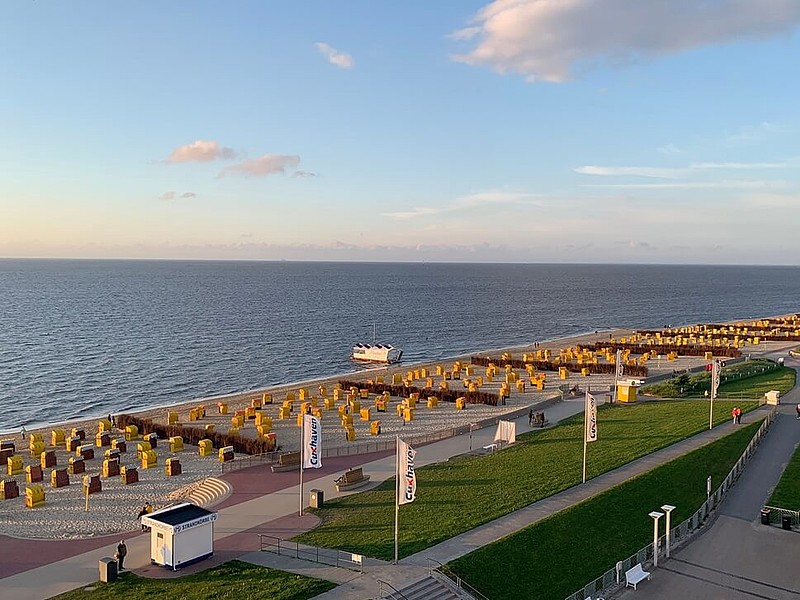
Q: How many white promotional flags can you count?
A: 5